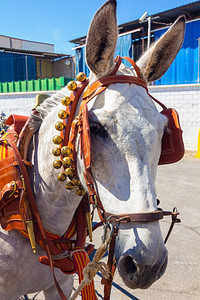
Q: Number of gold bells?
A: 15